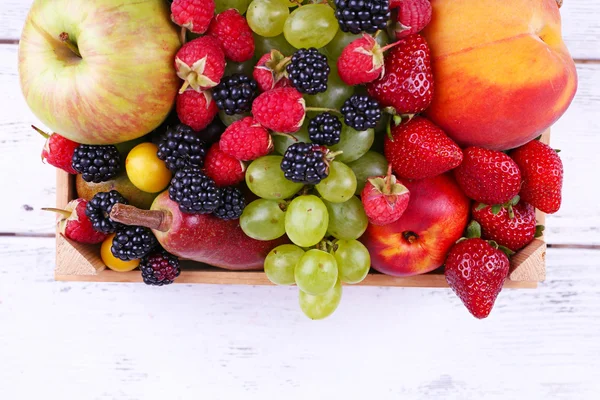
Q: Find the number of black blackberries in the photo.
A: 13